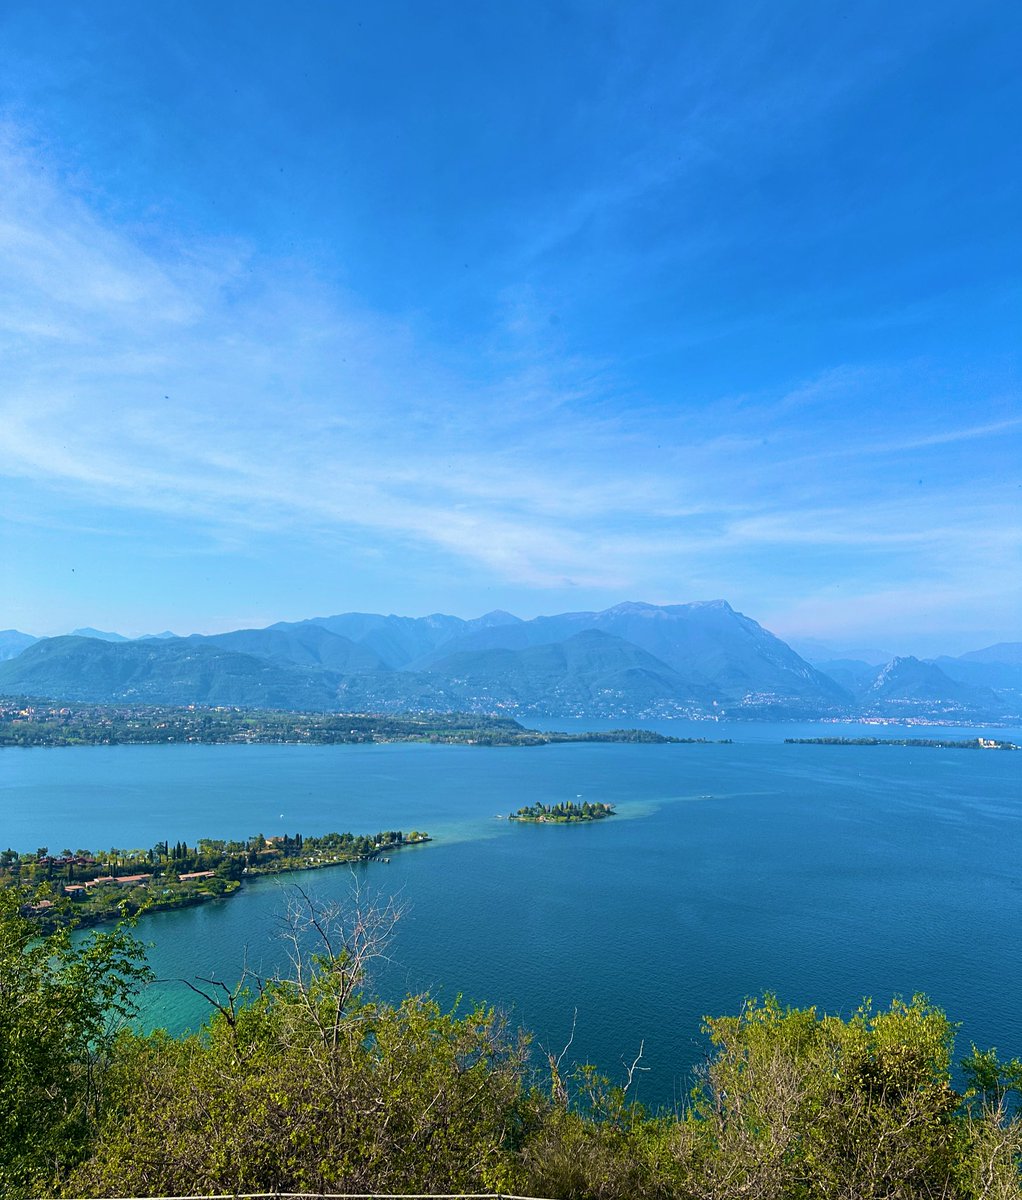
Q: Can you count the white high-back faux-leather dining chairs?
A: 0